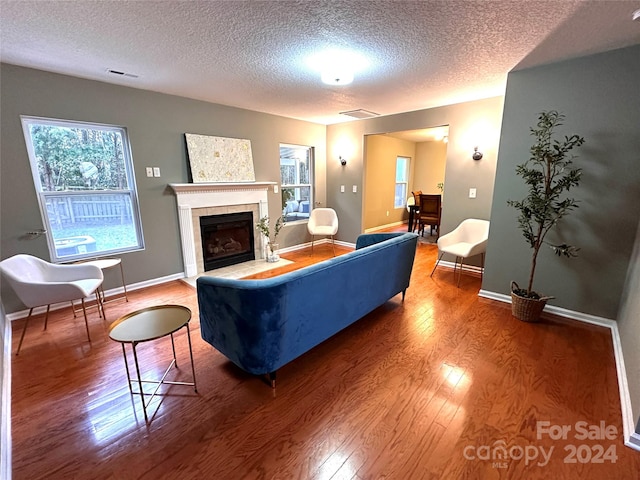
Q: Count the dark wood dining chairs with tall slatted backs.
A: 2